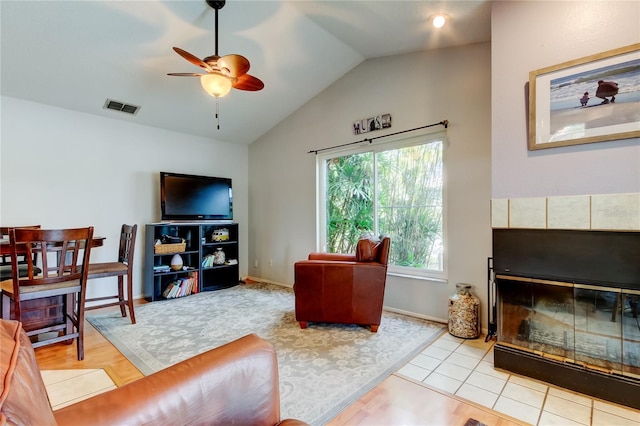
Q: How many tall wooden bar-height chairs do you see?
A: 3